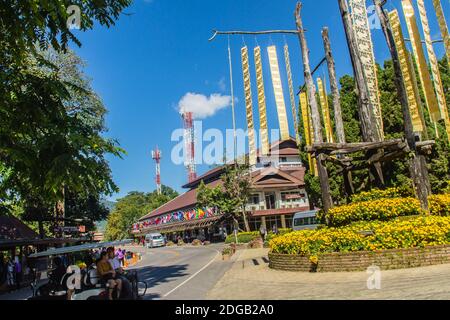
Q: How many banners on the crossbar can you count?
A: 5